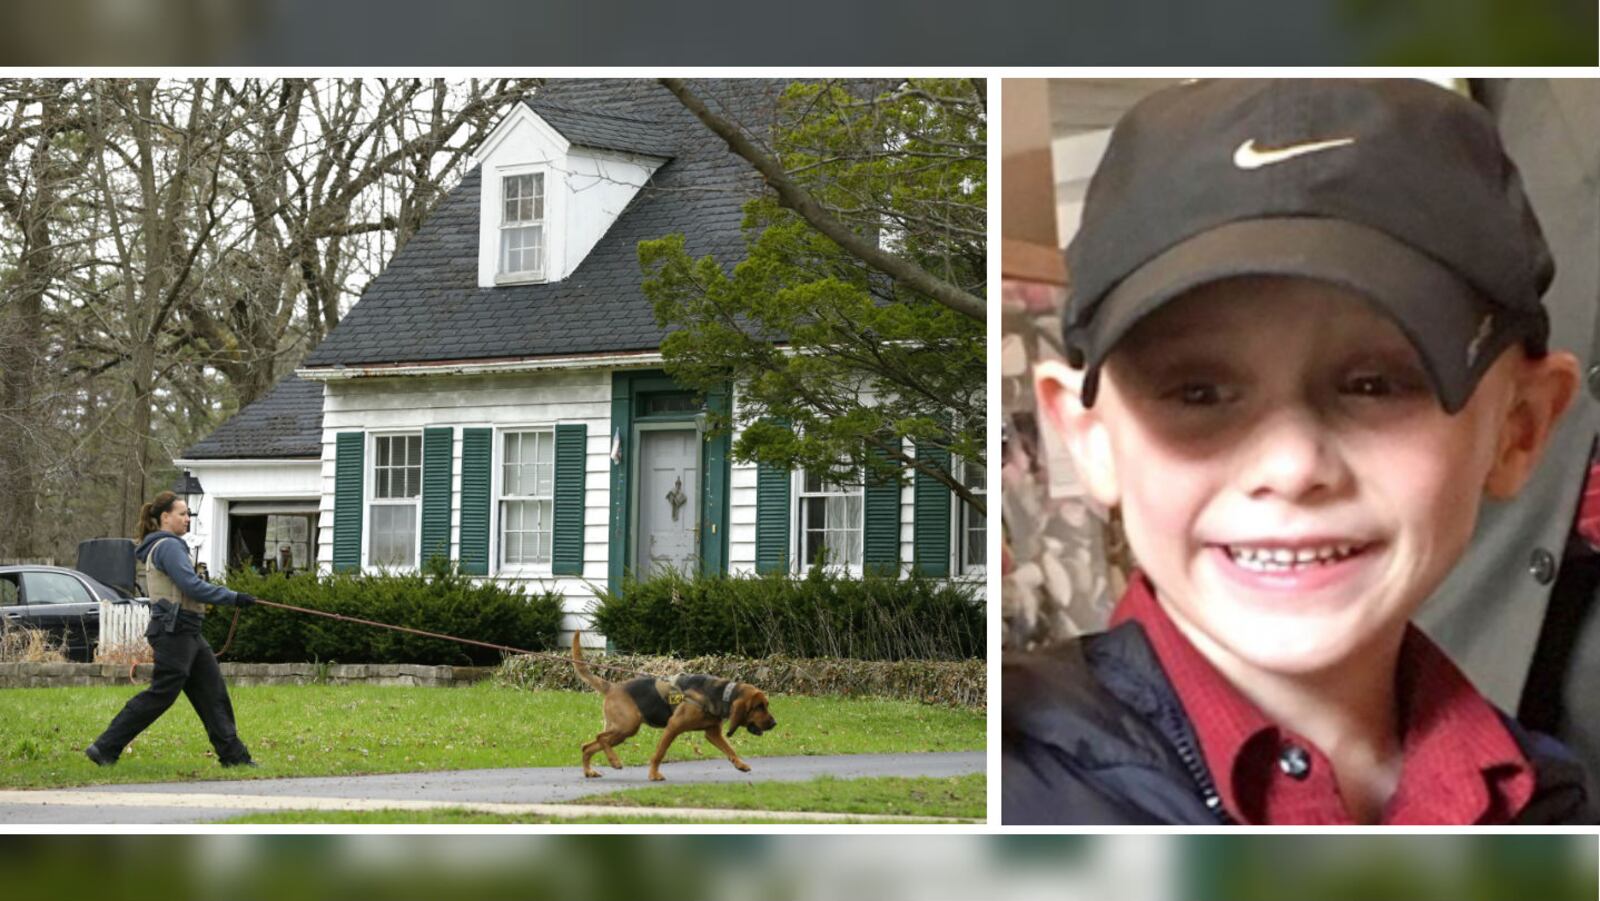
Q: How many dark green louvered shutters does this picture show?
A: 7